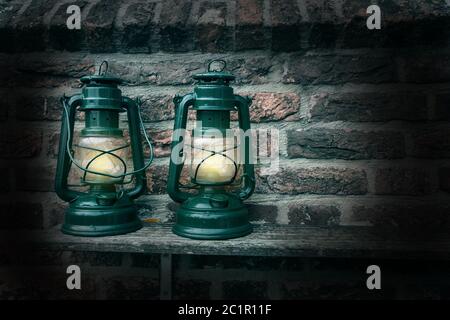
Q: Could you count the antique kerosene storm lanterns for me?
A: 2